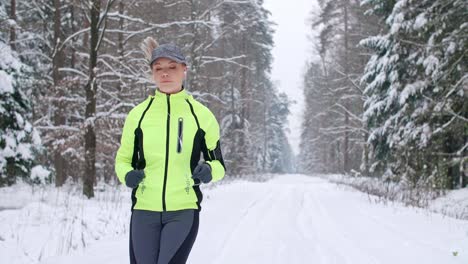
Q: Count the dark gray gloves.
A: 2